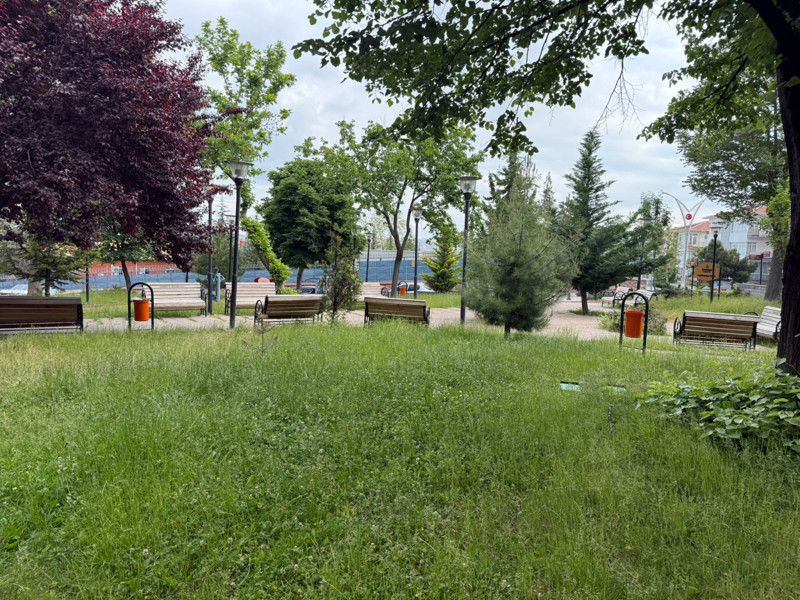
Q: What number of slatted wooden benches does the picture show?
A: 10